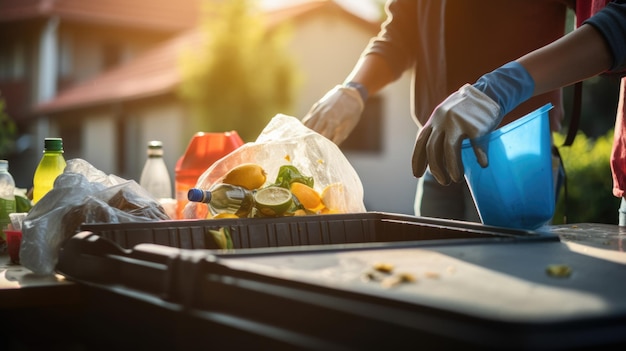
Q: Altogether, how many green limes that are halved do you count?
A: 1